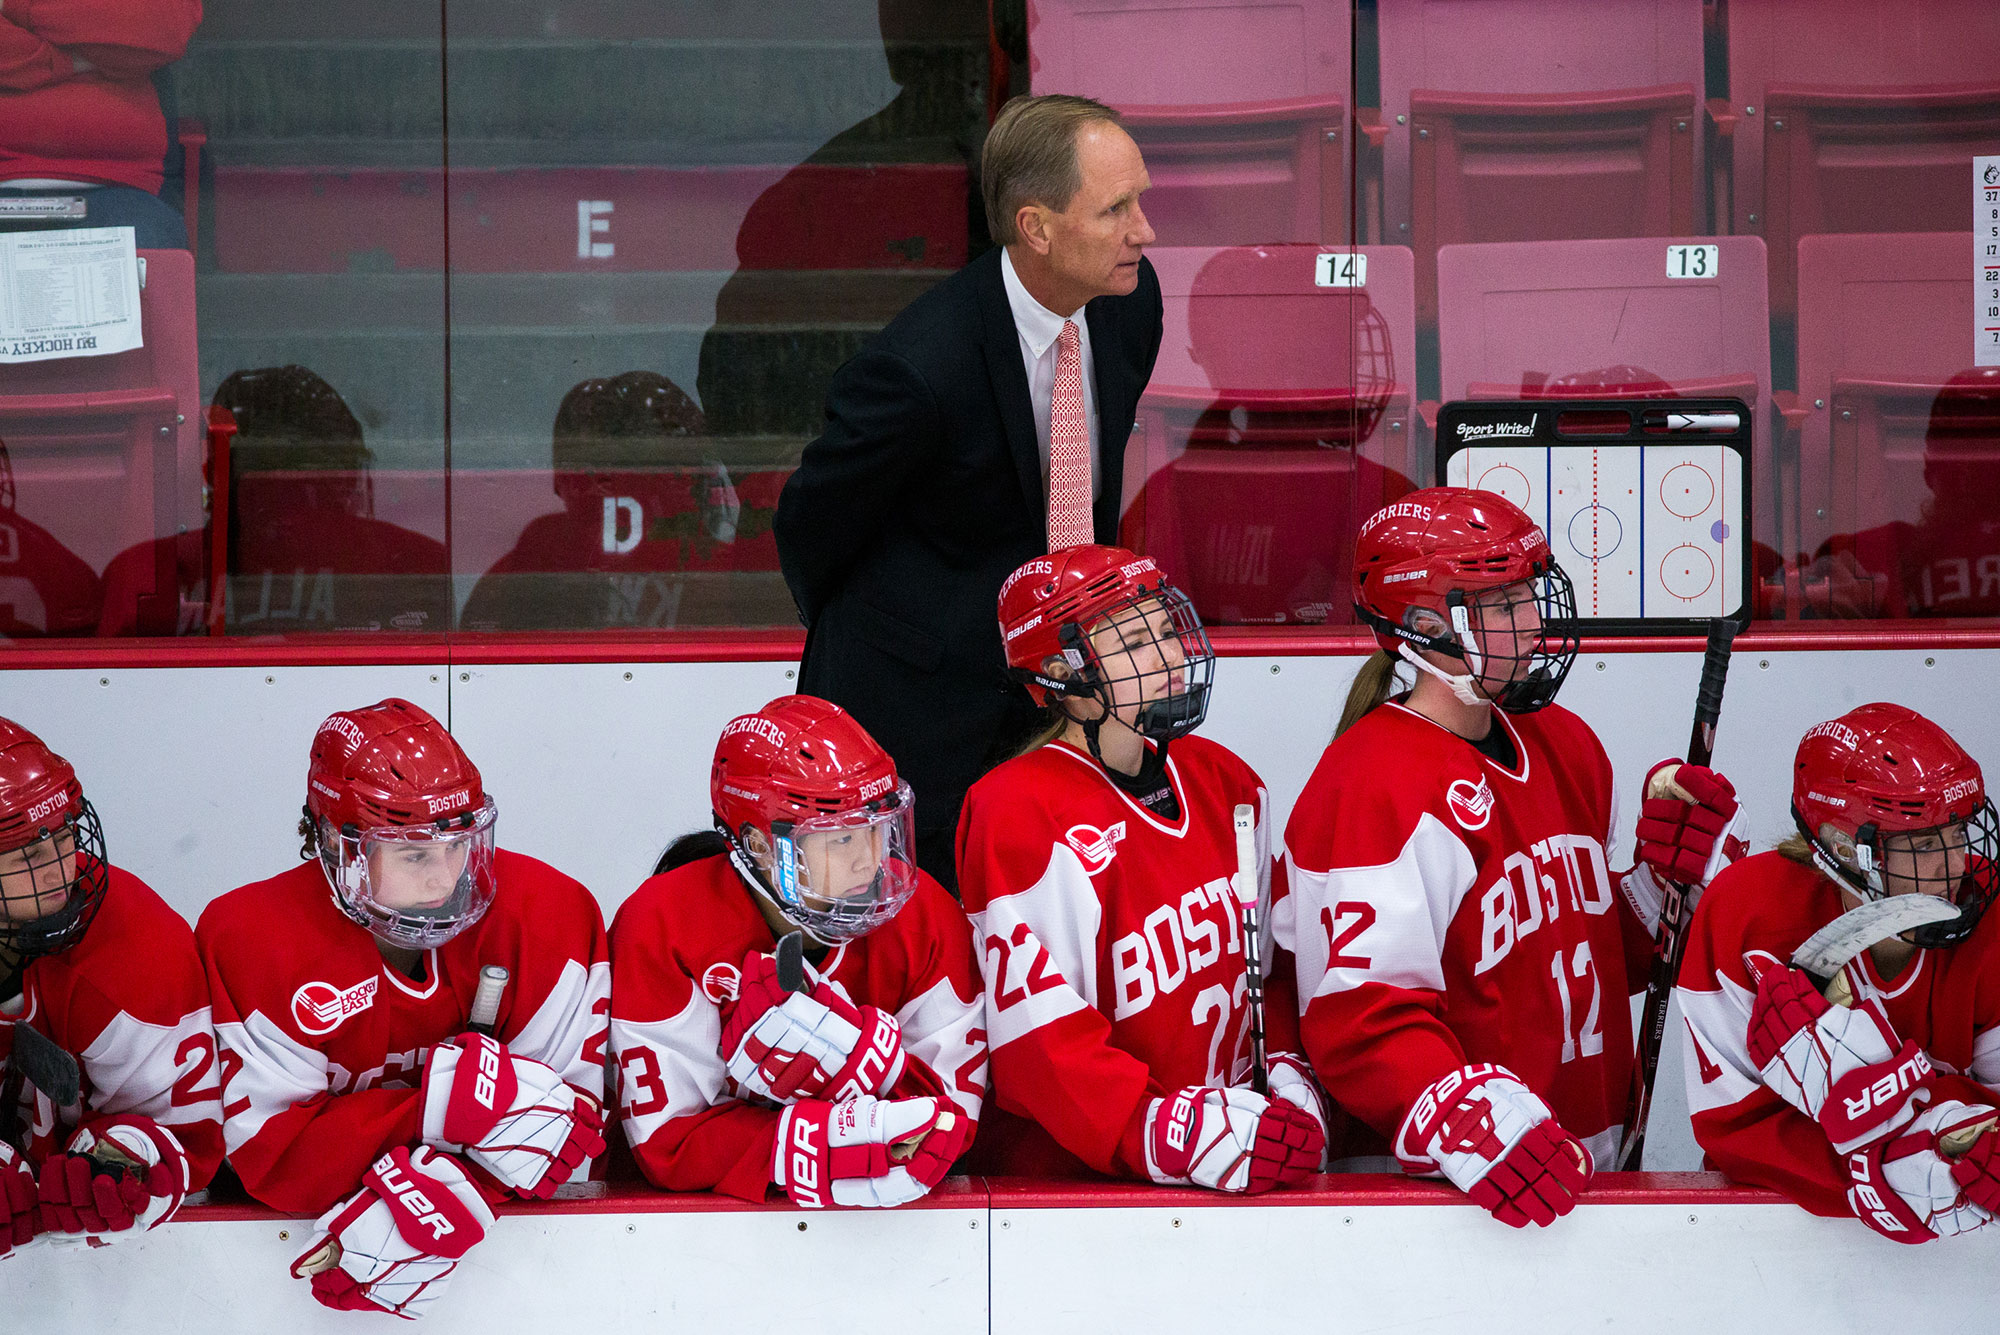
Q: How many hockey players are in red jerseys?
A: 6